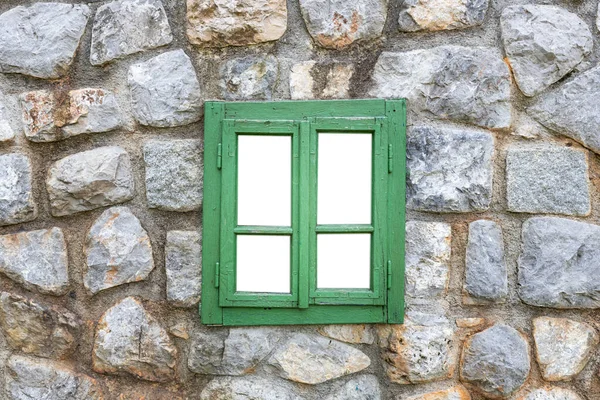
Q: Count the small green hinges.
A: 4